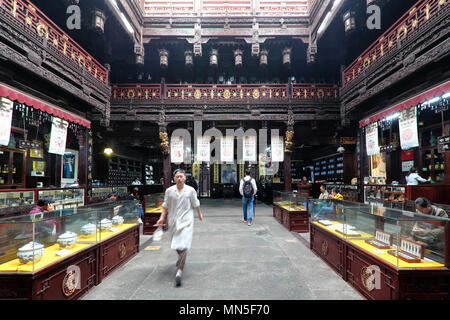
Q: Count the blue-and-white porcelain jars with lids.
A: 5